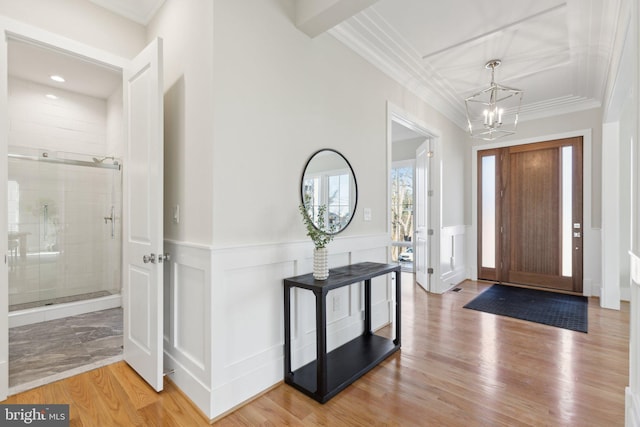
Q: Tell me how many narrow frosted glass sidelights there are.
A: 2